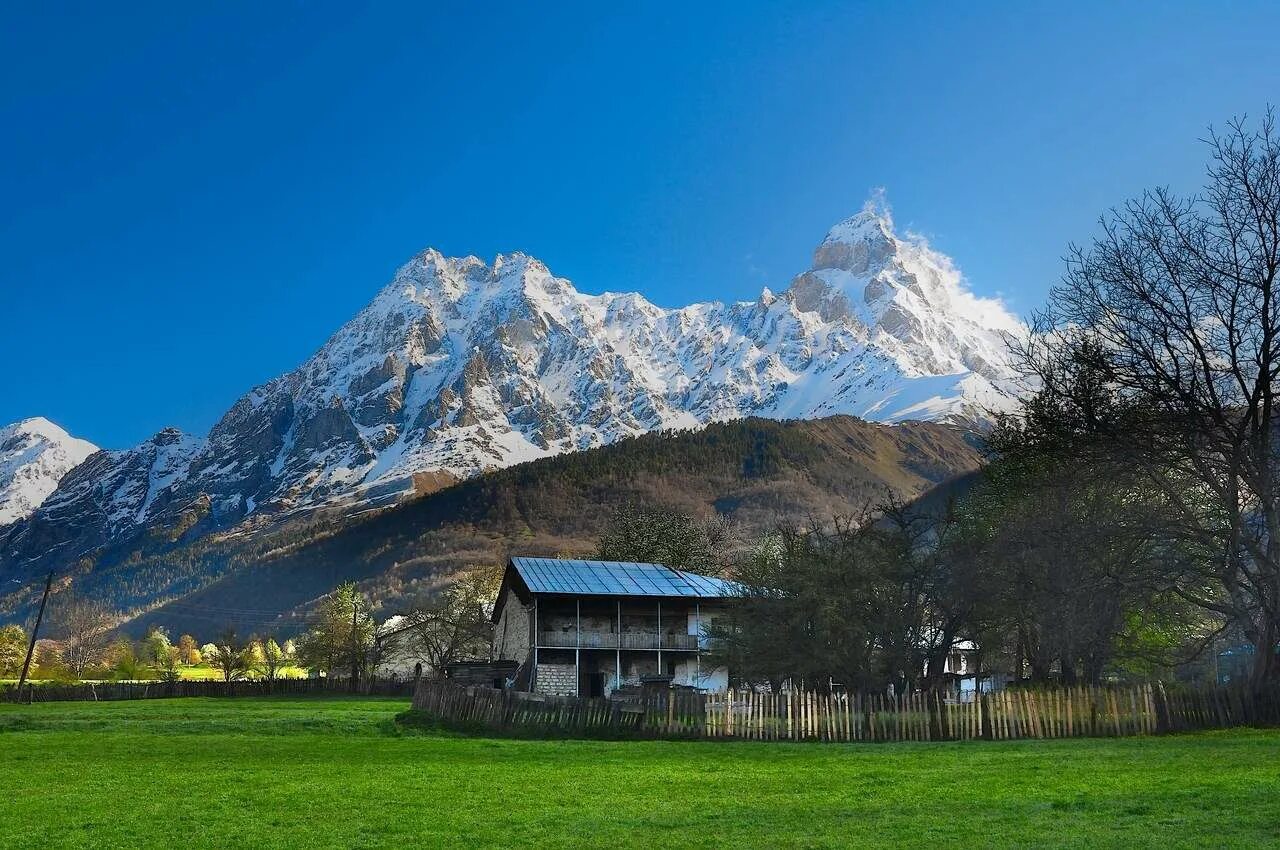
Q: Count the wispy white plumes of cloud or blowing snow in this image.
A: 1